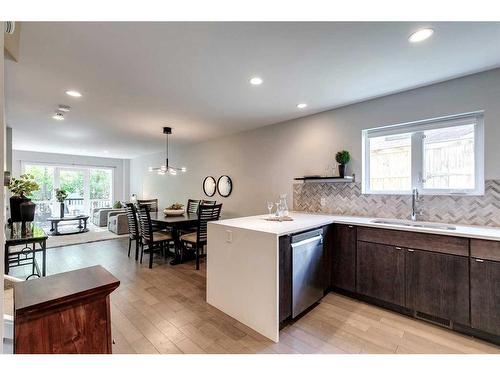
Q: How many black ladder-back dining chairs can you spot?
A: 6